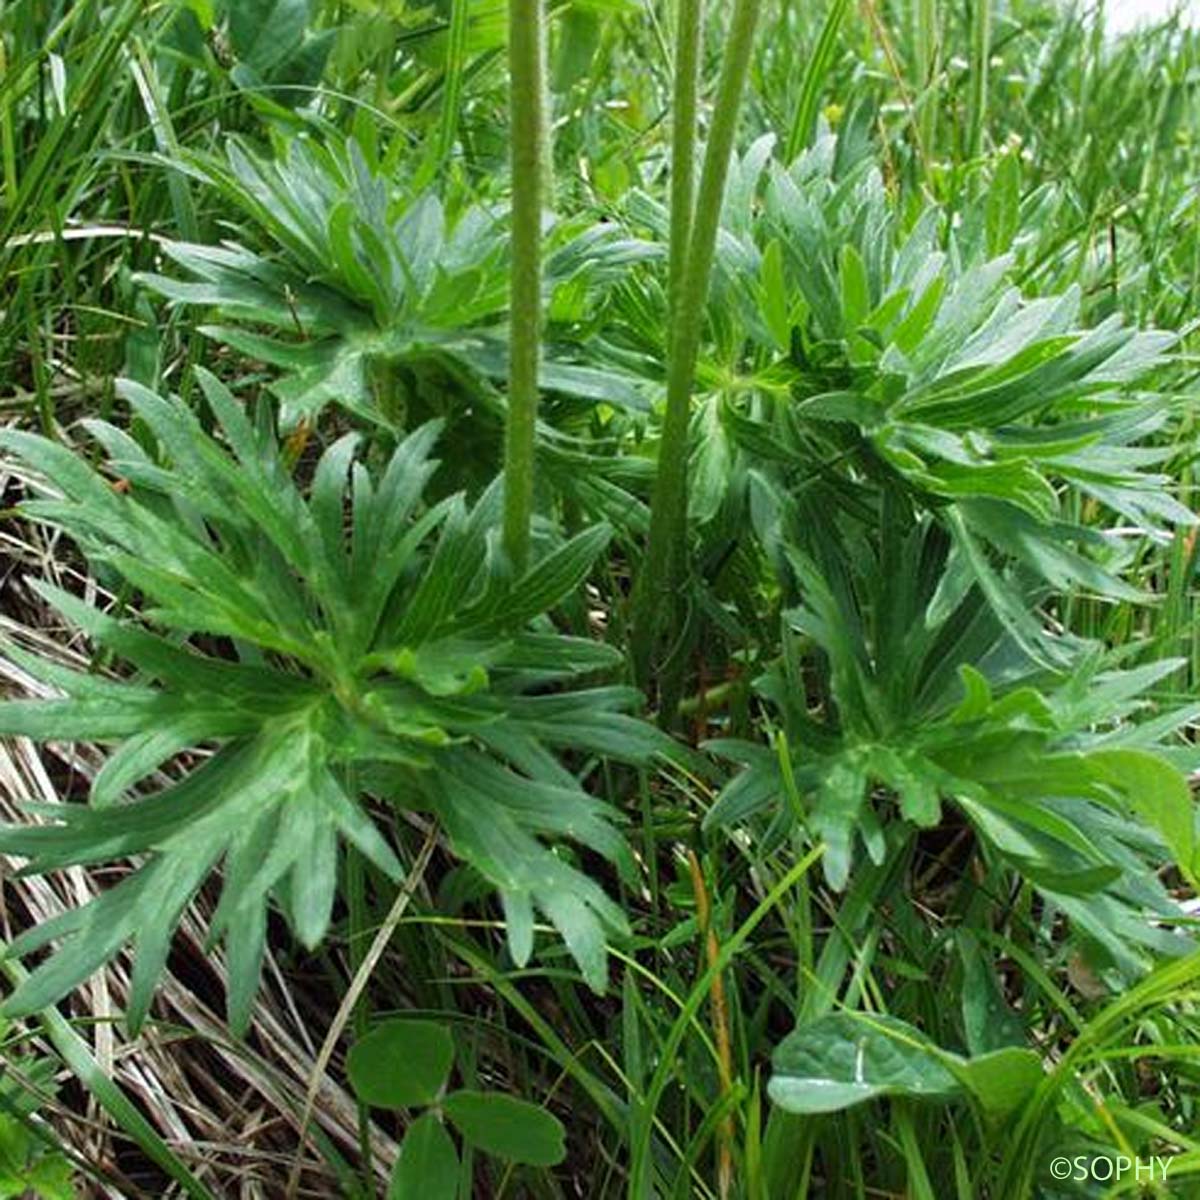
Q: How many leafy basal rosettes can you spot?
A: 4